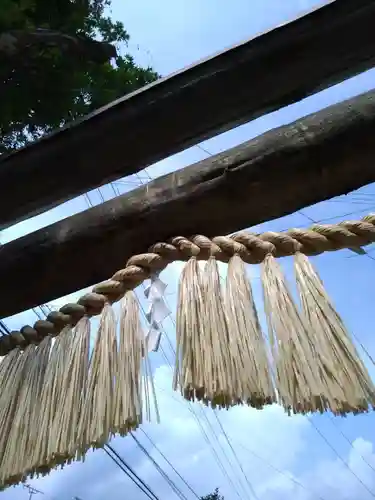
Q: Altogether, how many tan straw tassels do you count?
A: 12